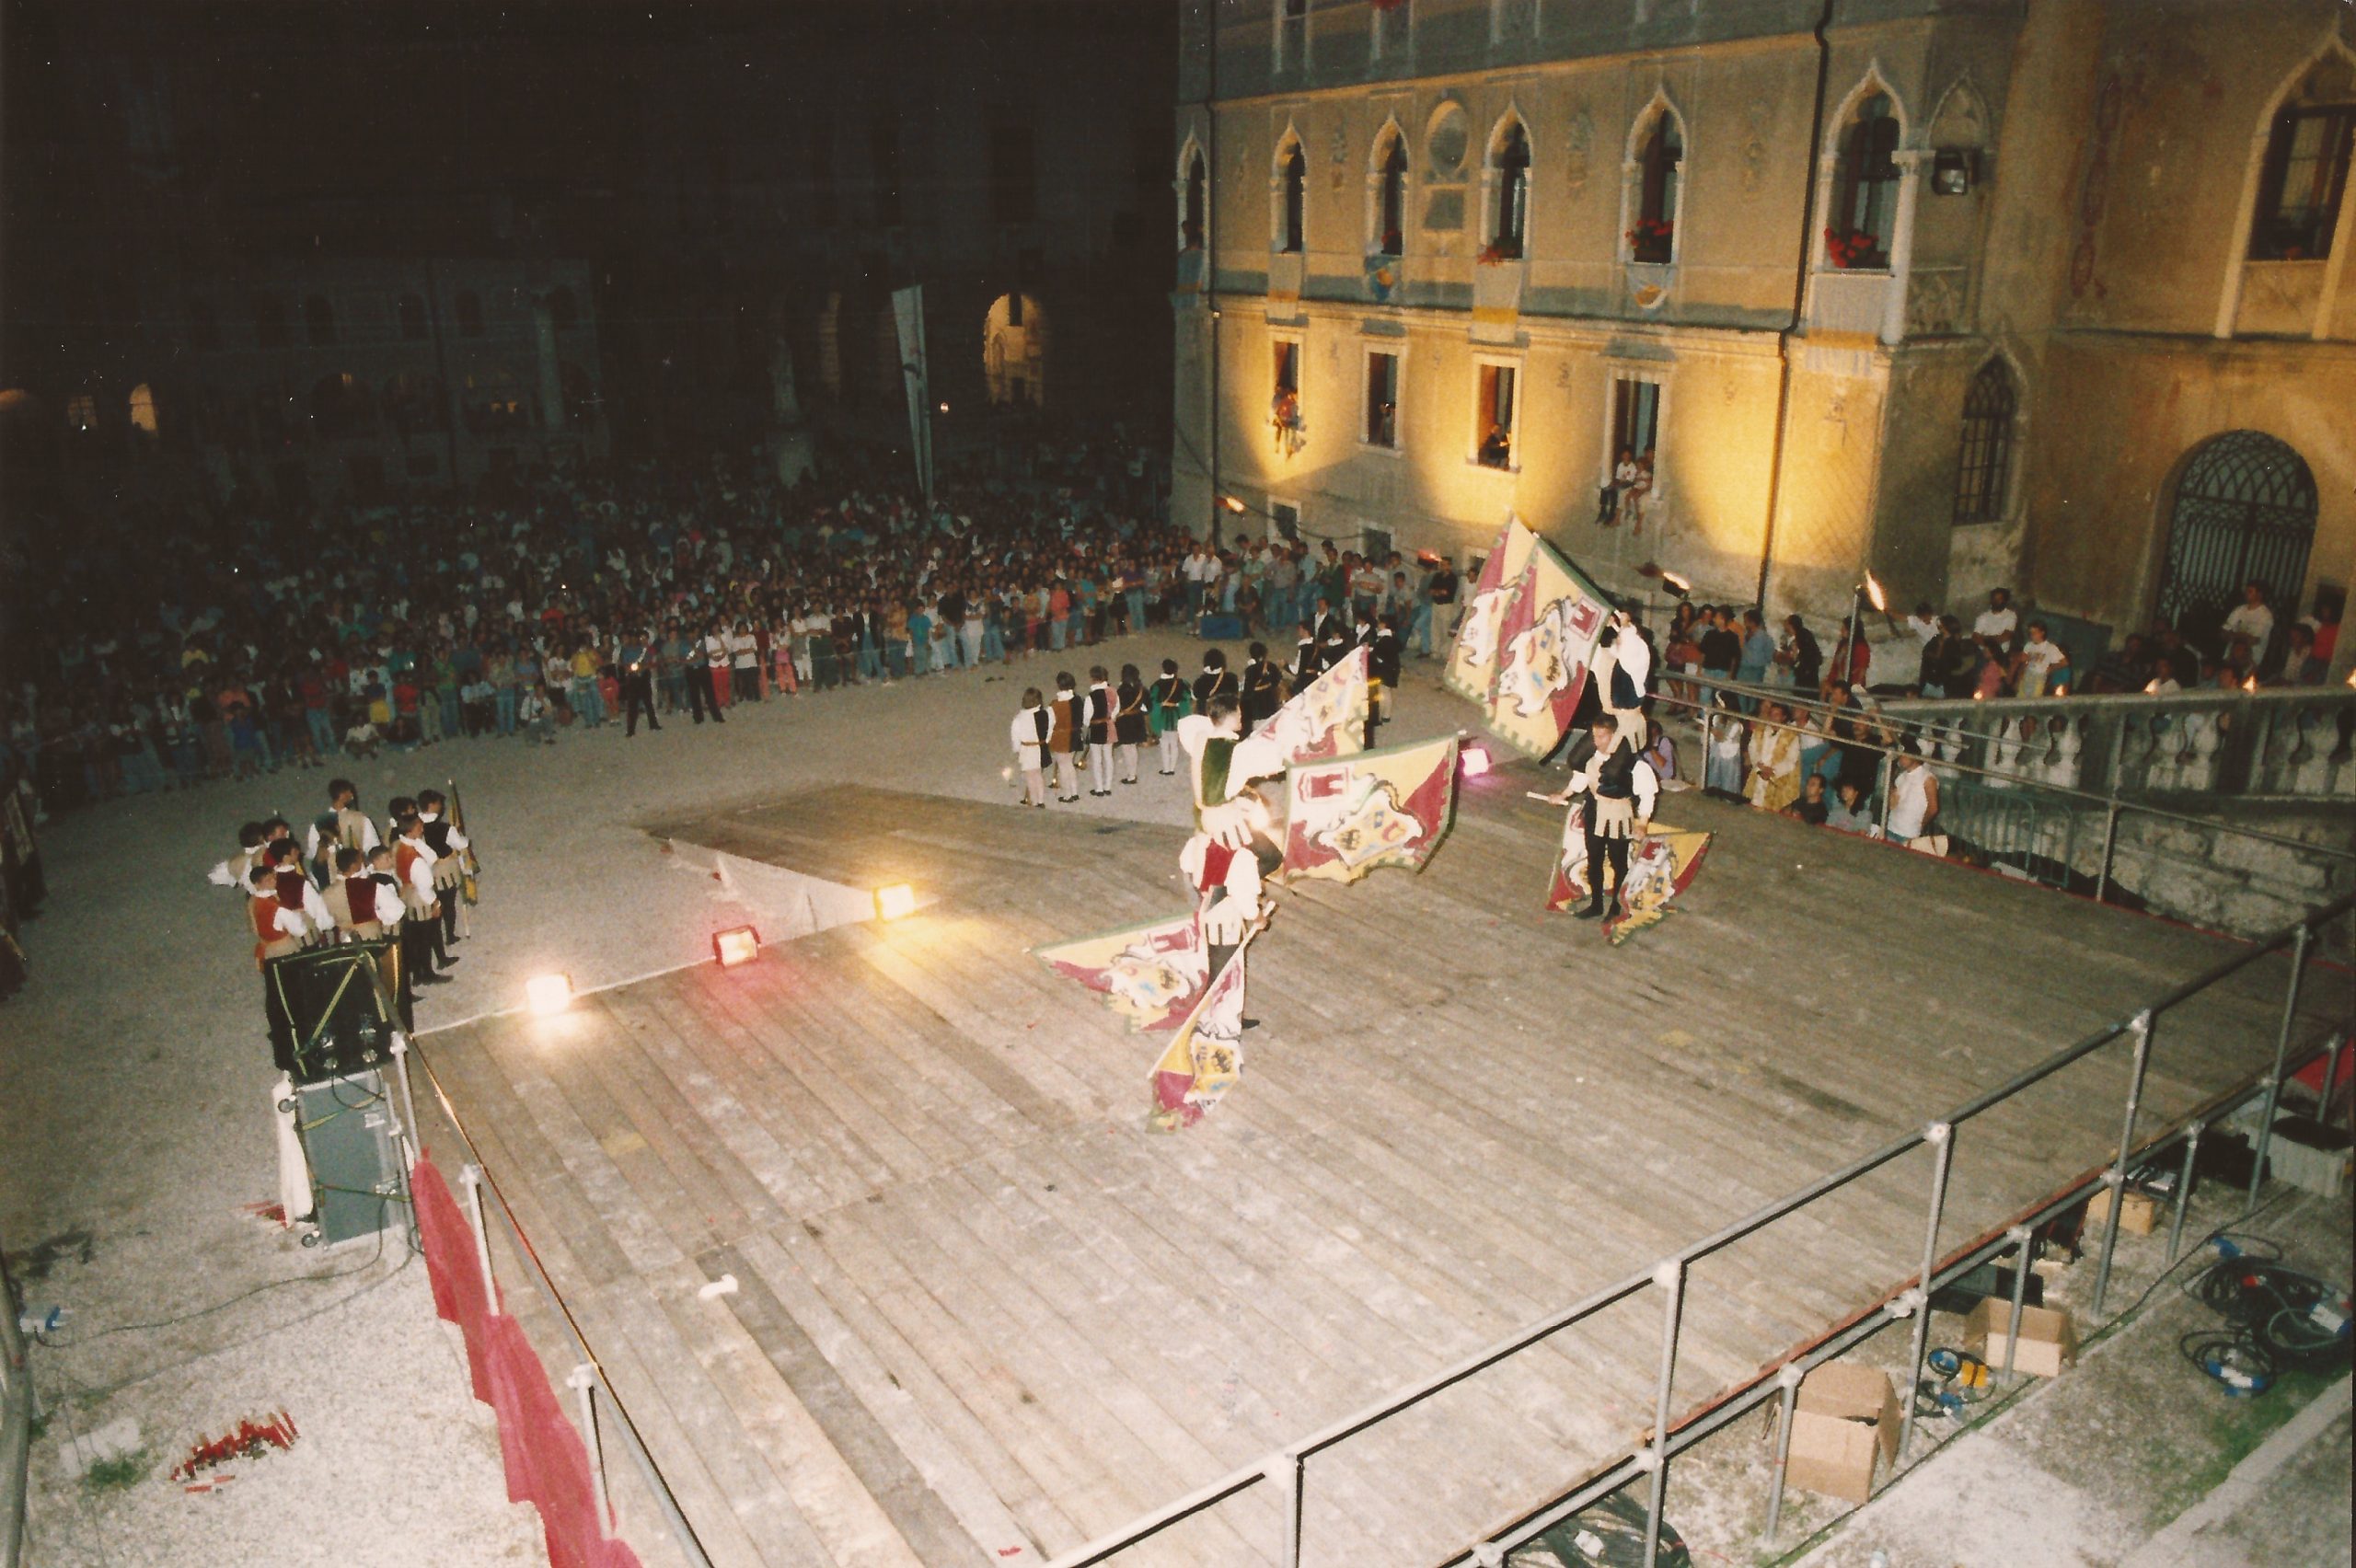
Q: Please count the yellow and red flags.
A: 8